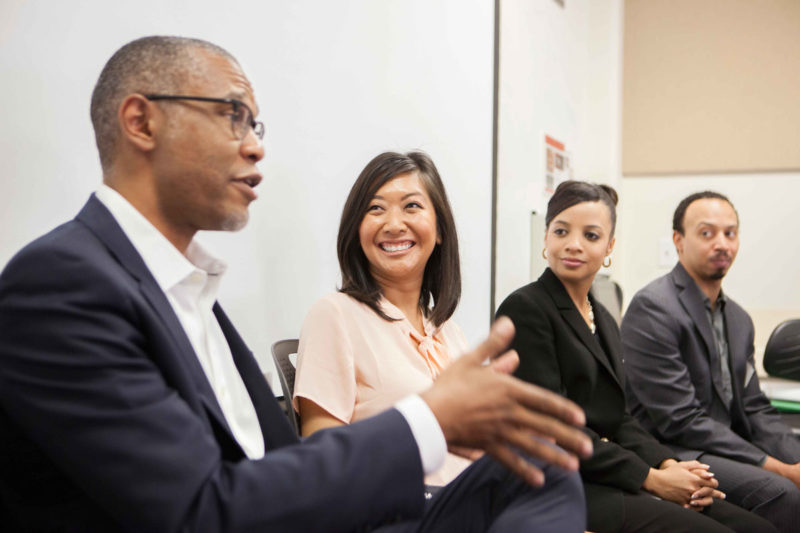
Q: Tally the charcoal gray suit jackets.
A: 1